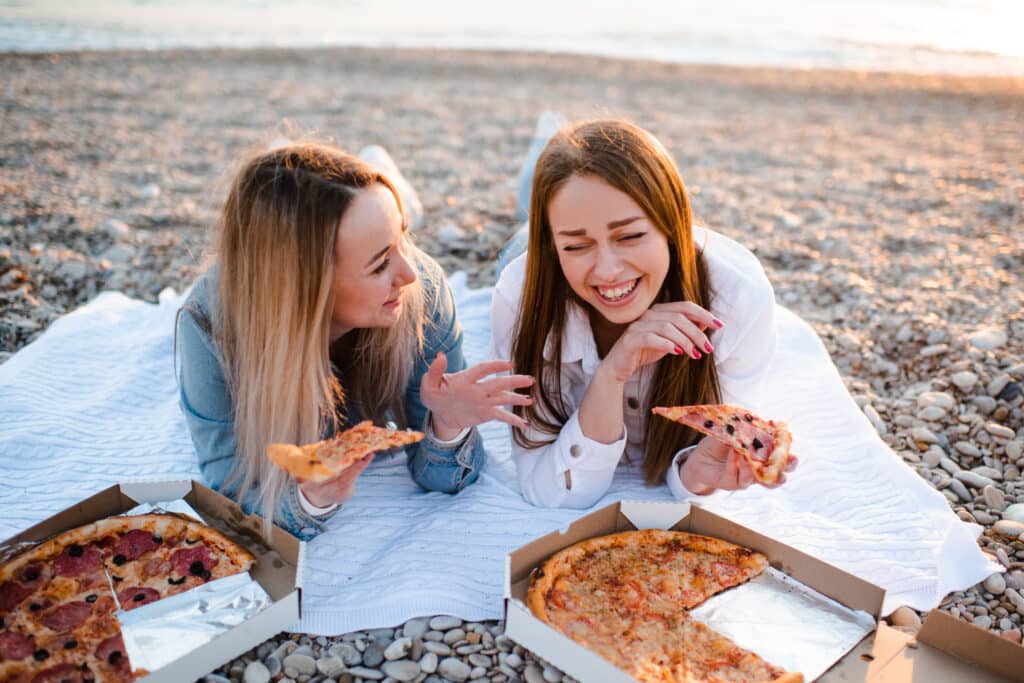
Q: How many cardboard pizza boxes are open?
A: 2